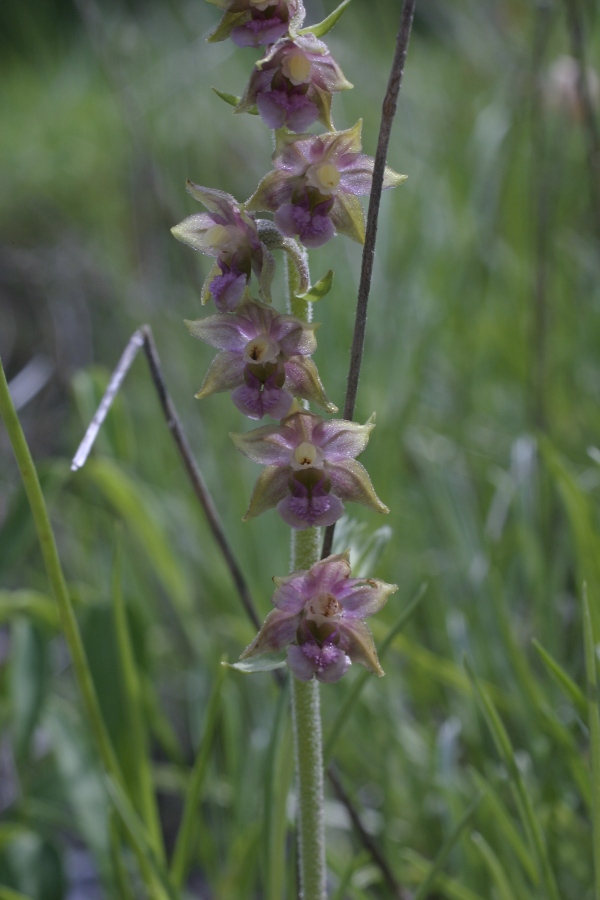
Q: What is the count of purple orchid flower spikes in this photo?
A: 1